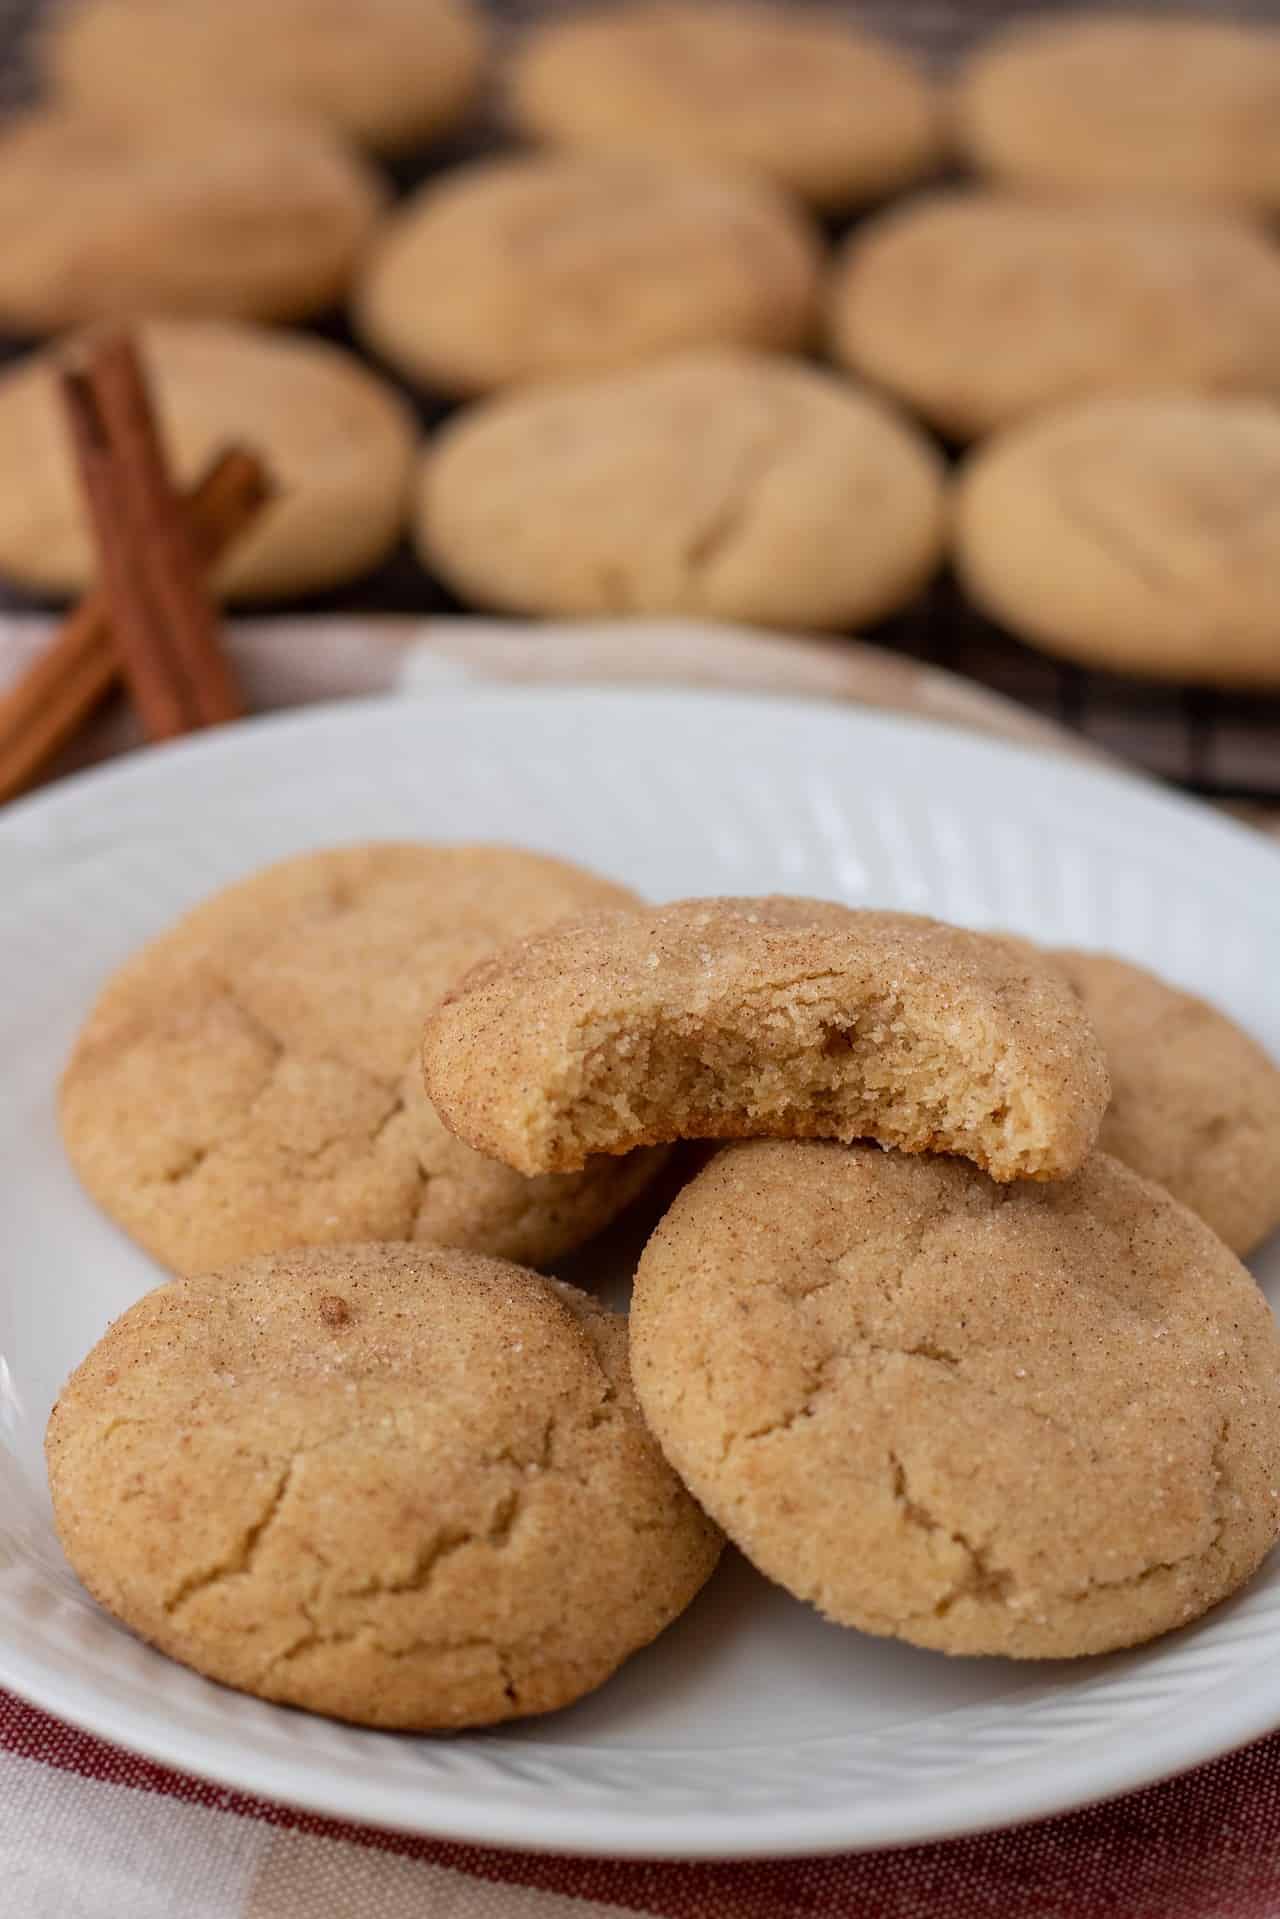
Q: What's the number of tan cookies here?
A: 14